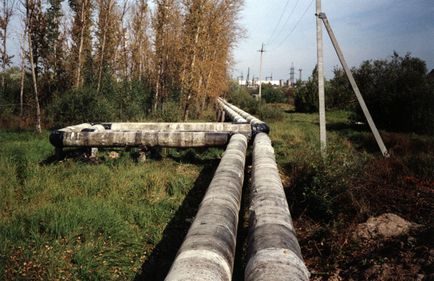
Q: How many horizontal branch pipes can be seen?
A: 2